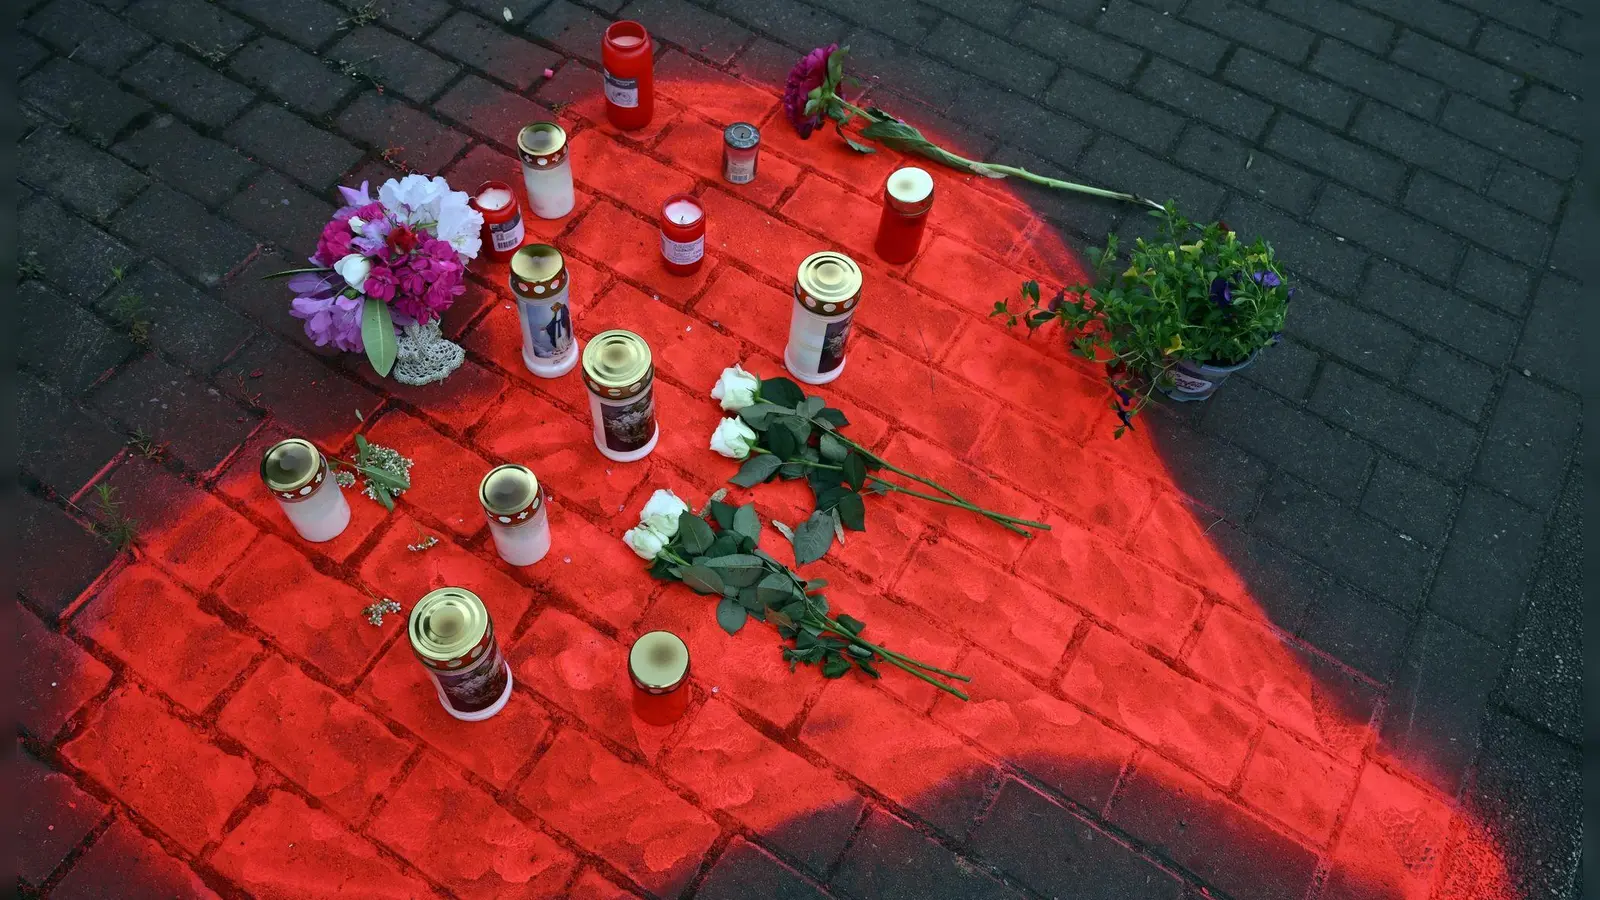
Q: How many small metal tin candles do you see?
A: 1